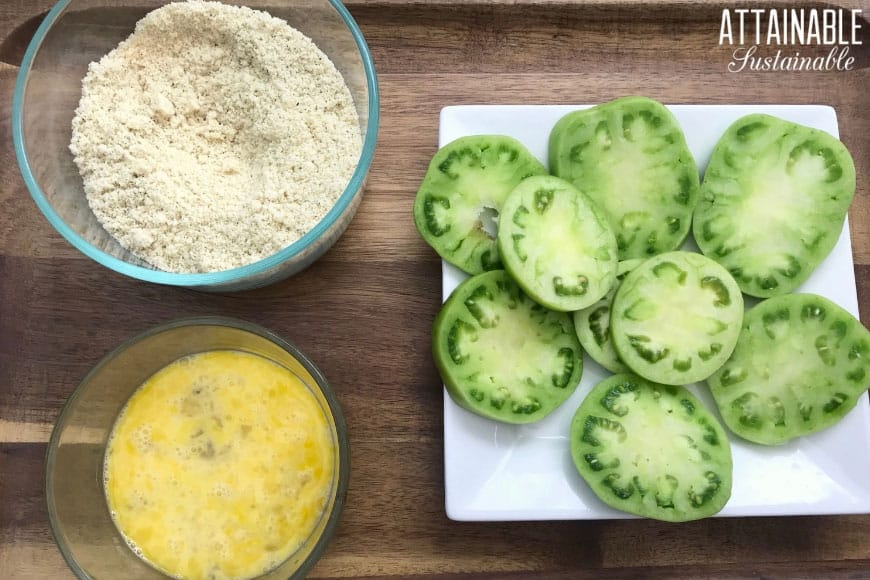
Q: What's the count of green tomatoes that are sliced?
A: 9